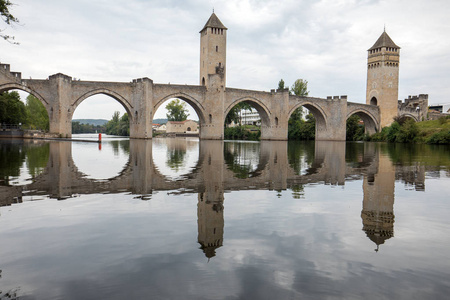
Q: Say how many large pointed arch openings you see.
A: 6